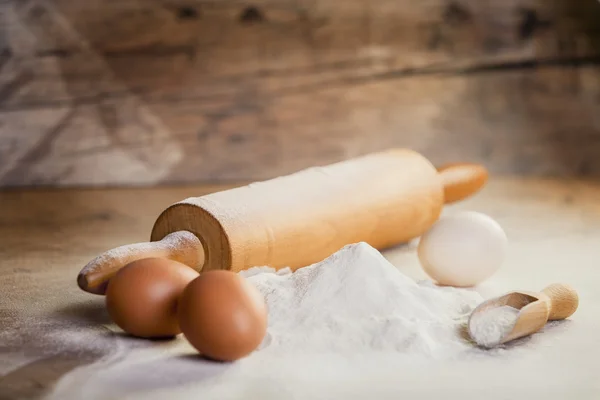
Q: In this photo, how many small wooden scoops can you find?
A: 1